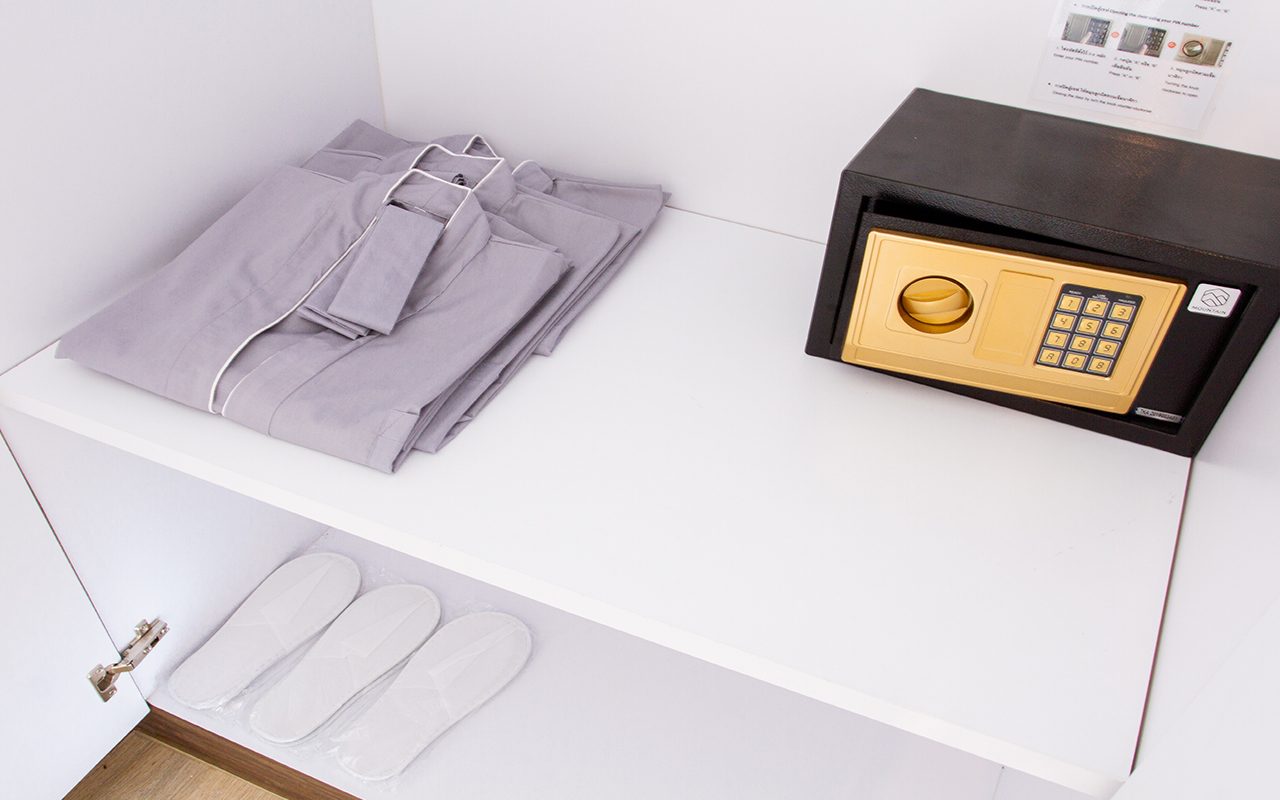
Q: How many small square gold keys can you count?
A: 12